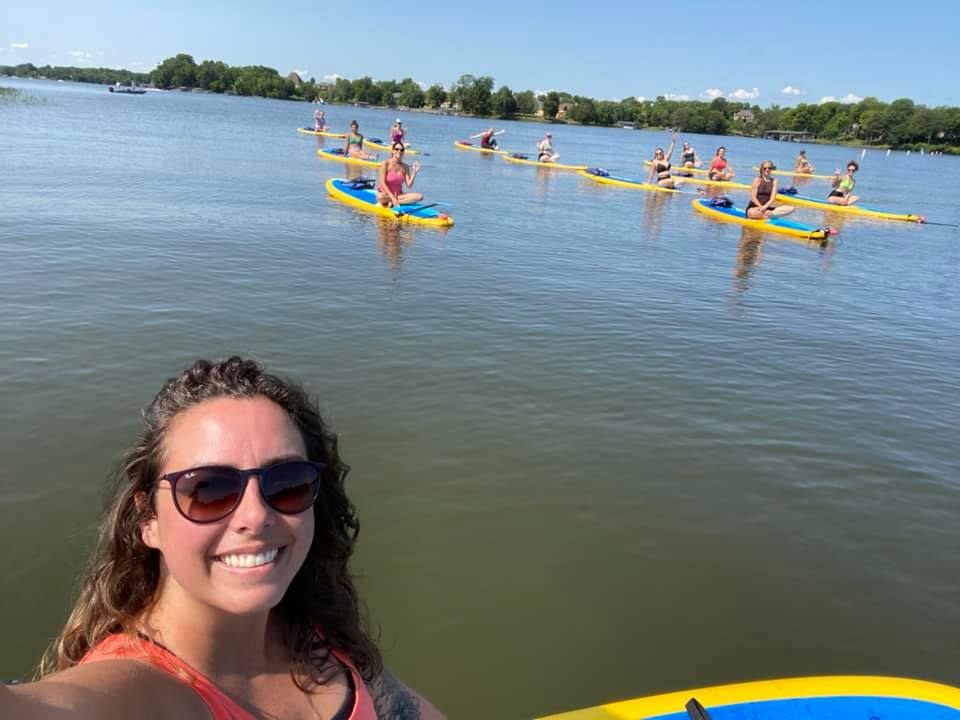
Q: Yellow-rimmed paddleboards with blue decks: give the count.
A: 13